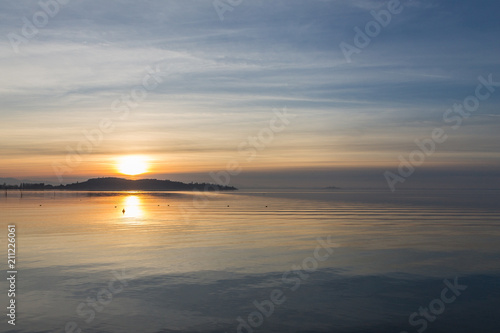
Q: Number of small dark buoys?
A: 7